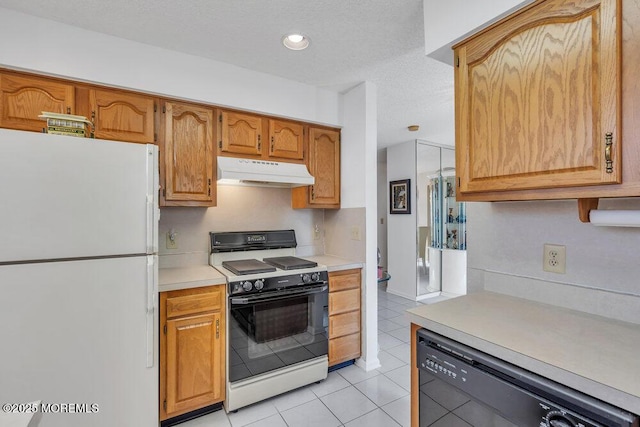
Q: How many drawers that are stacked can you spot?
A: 4